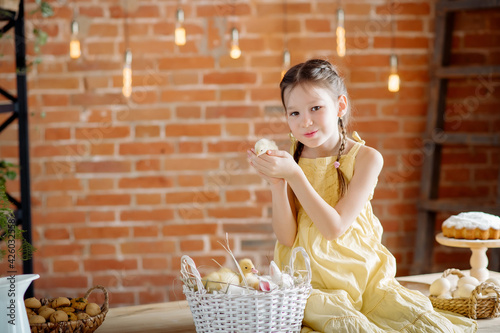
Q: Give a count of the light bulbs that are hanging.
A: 7